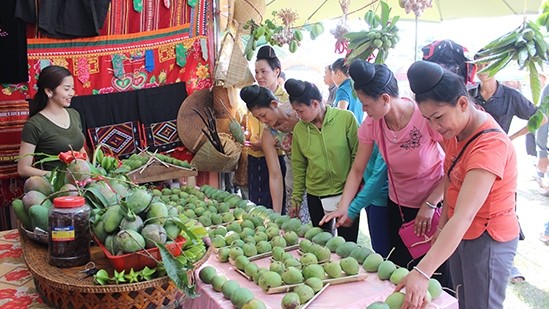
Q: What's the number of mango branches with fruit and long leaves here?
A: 2